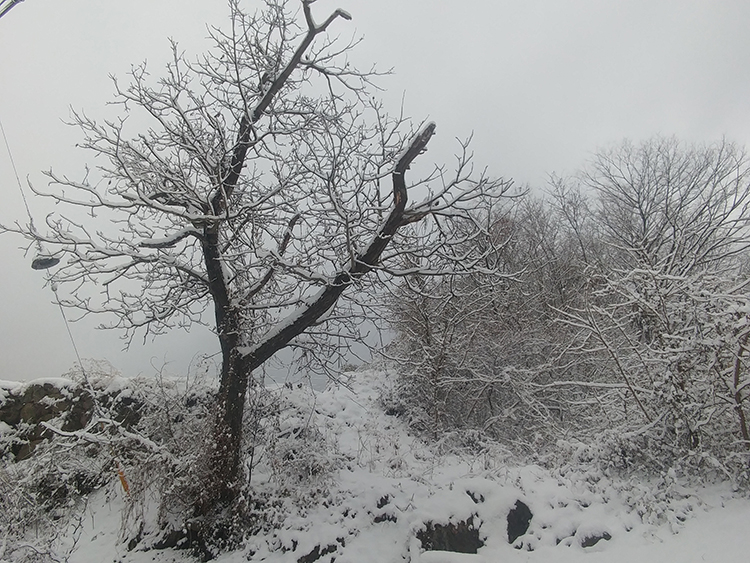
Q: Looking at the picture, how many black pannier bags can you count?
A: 0